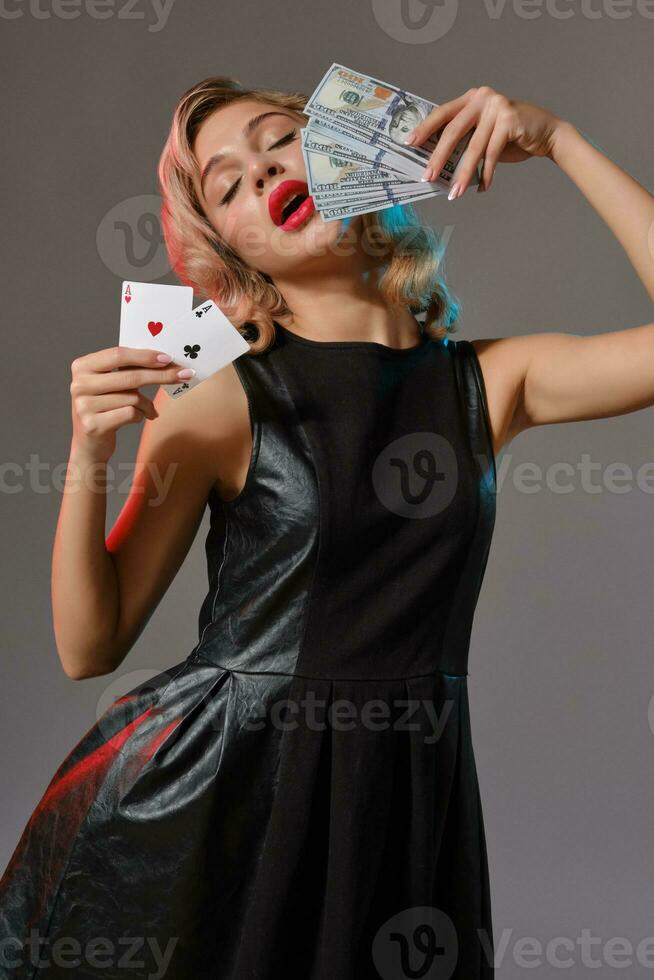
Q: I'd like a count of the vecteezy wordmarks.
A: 8